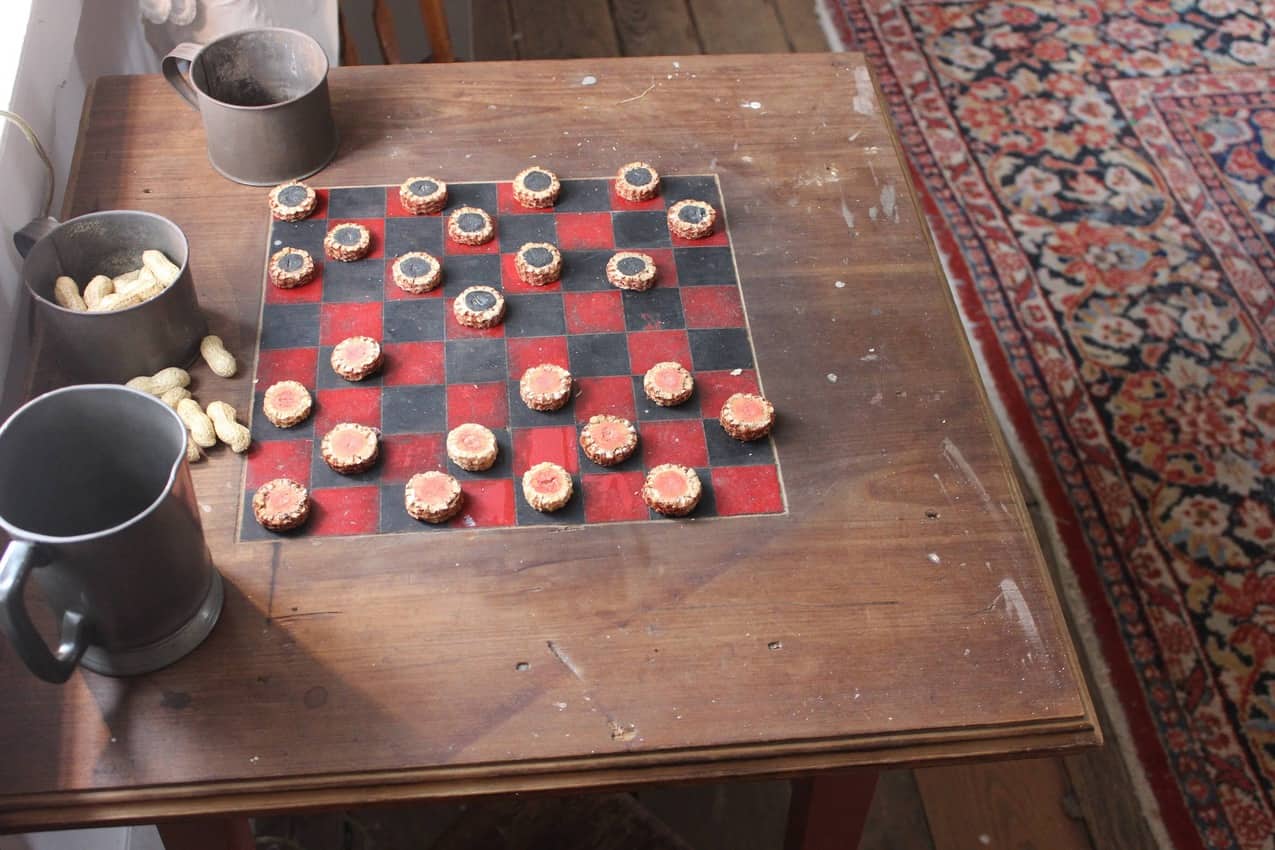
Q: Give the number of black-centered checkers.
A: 12